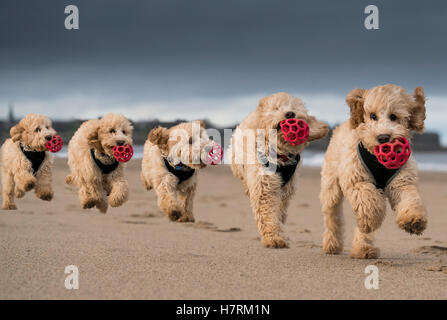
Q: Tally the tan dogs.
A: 5